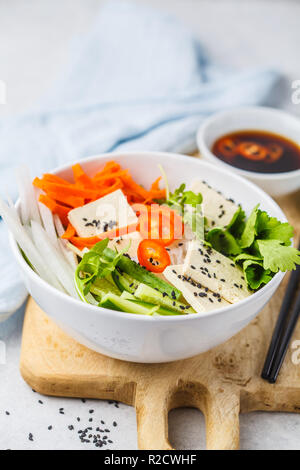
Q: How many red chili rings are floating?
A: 3